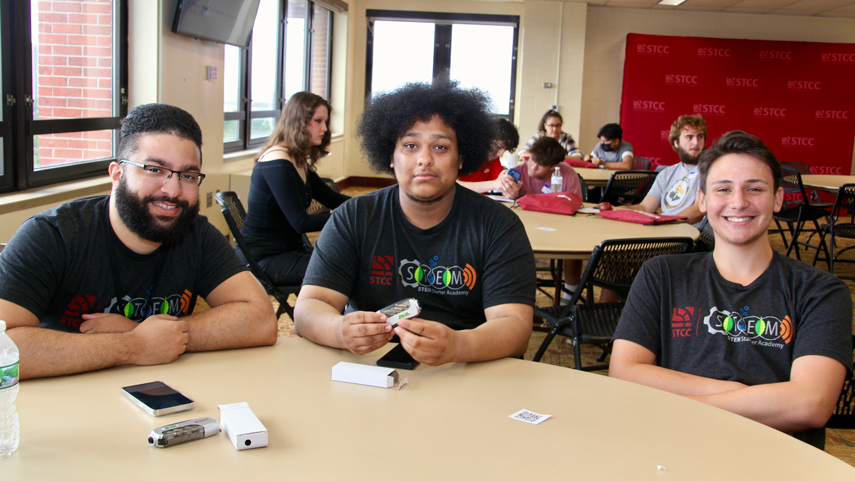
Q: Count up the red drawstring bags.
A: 3